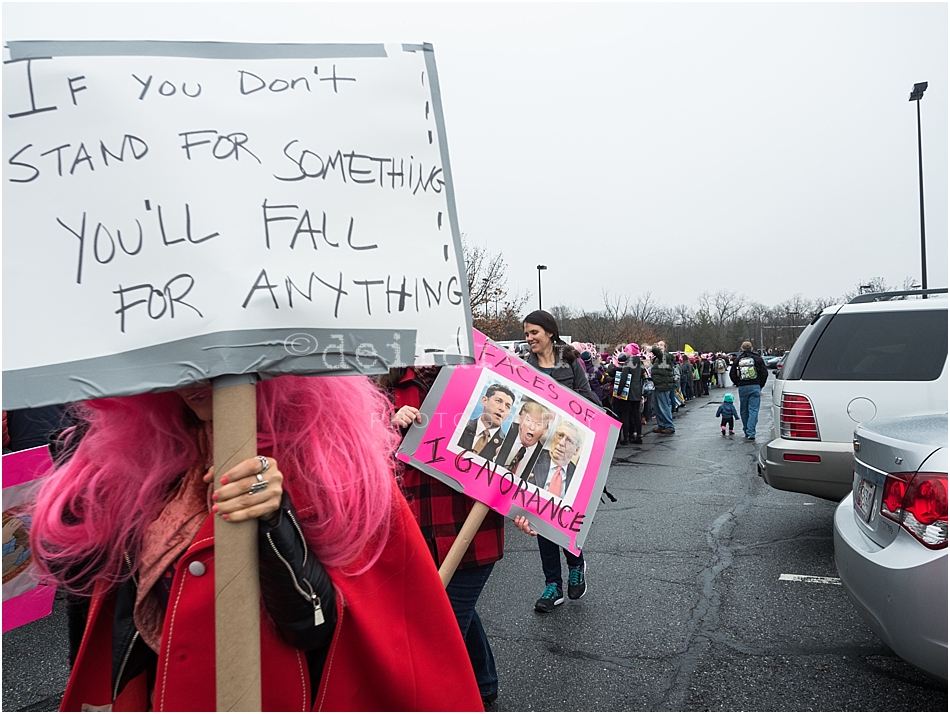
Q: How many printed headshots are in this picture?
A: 3